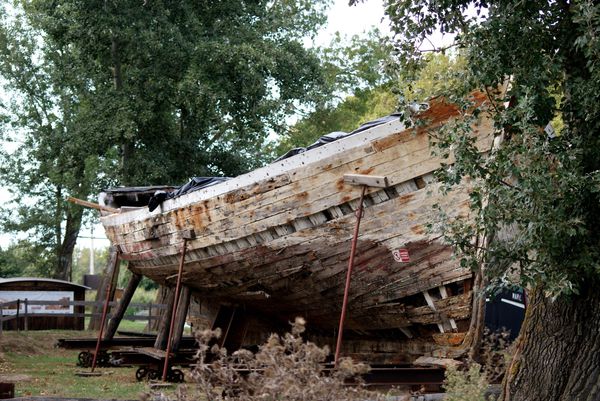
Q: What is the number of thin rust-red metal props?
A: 3